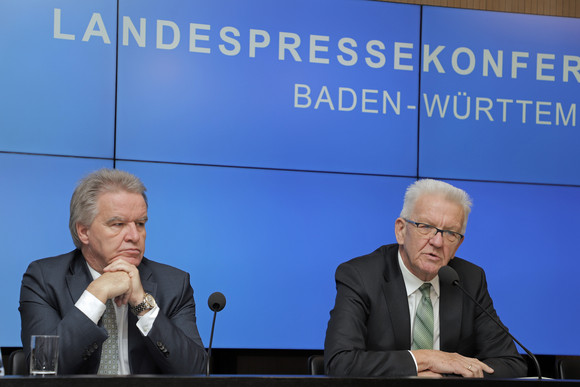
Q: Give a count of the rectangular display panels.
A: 6